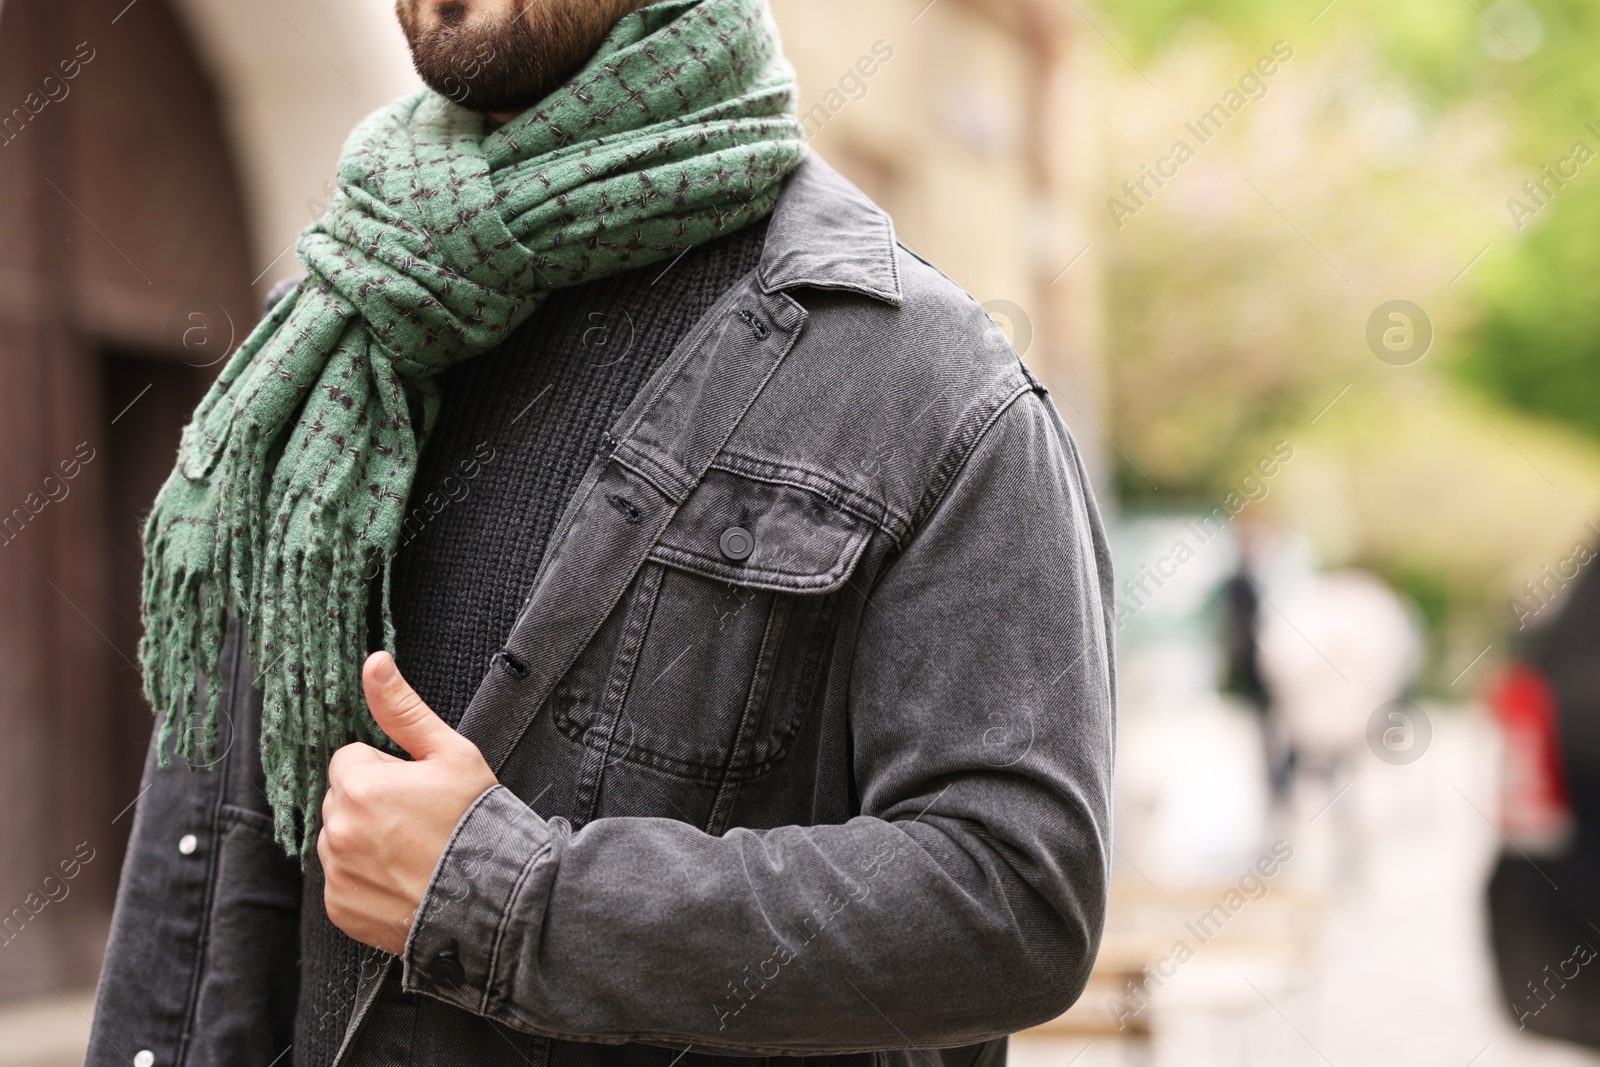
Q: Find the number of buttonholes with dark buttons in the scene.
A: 2